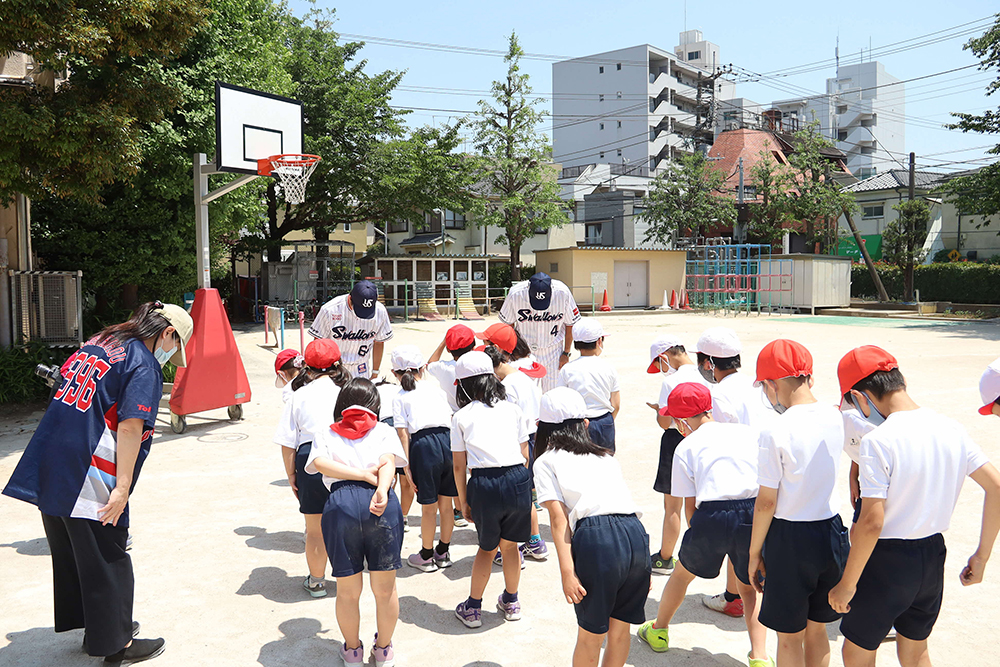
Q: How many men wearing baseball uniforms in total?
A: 2